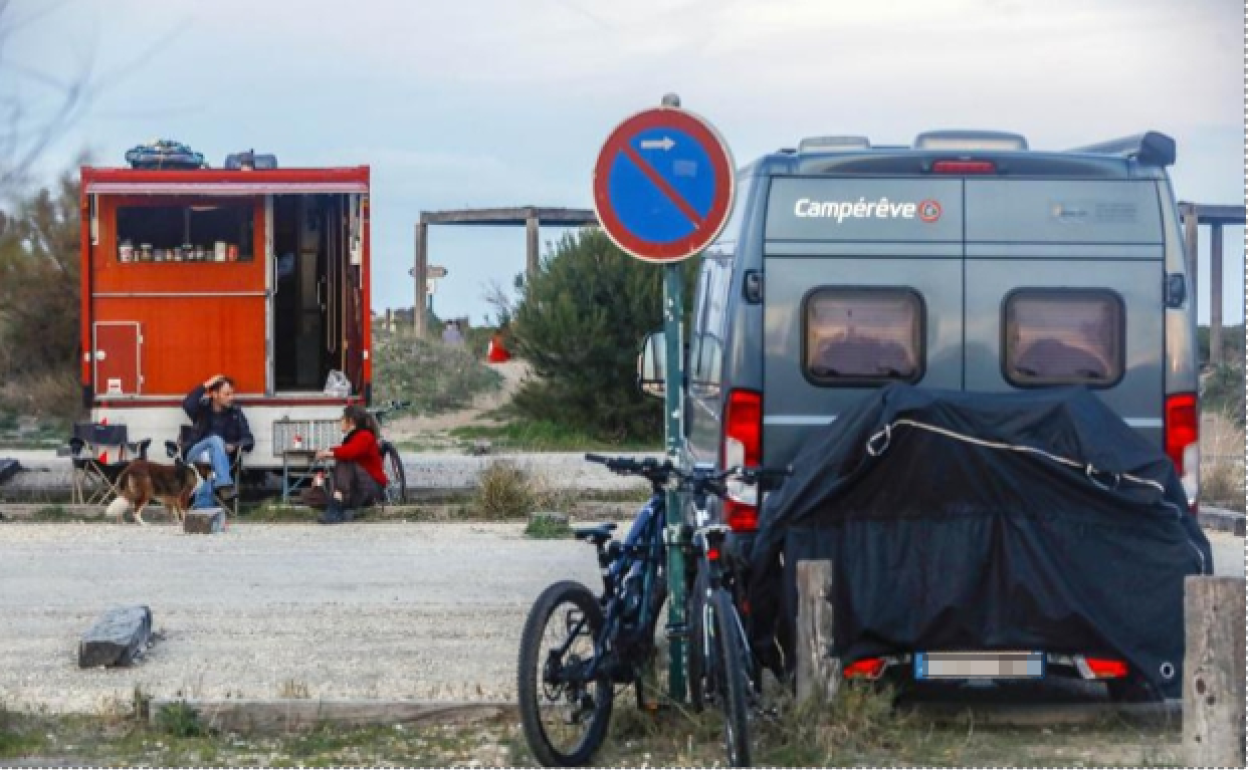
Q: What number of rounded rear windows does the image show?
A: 2